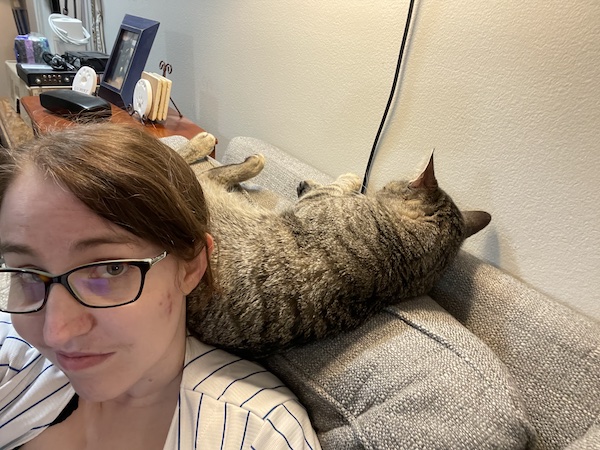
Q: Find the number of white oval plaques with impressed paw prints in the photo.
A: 2